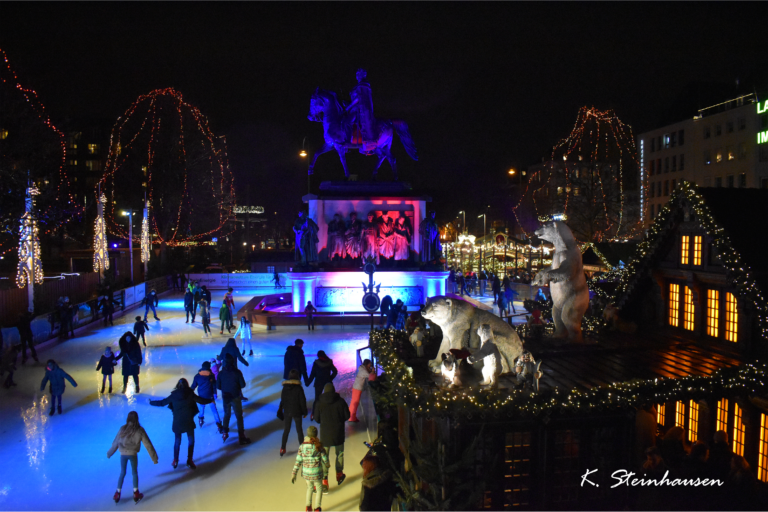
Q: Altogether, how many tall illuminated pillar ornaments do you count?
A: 3